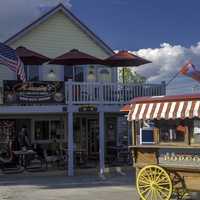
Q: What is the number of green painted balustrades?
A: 0